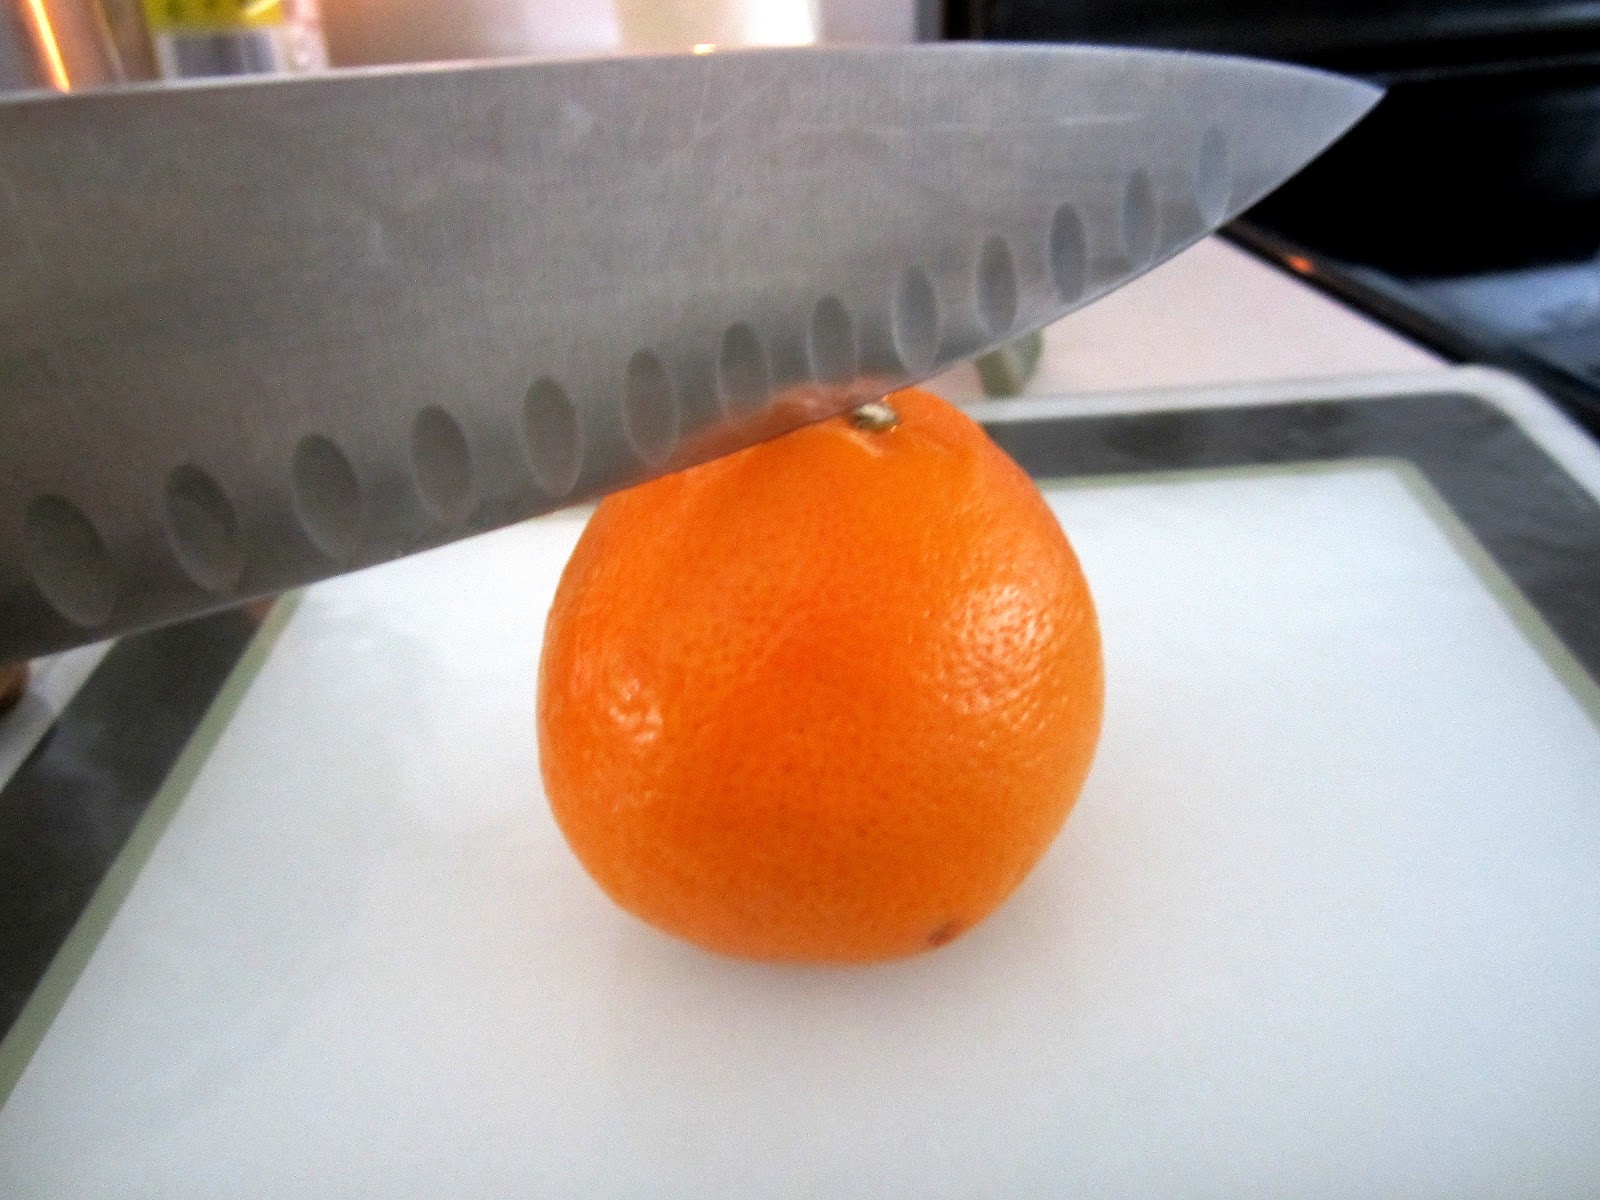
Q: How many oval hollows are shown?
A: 13